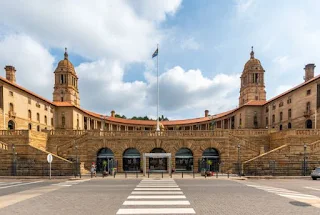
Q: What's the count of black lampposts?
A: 4